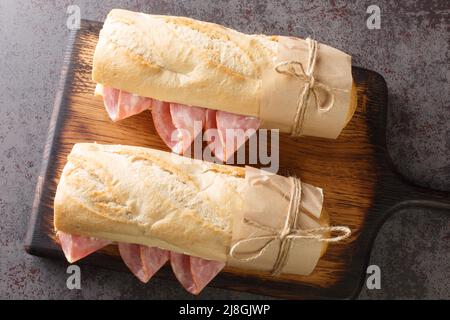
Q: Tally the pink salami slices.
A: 6